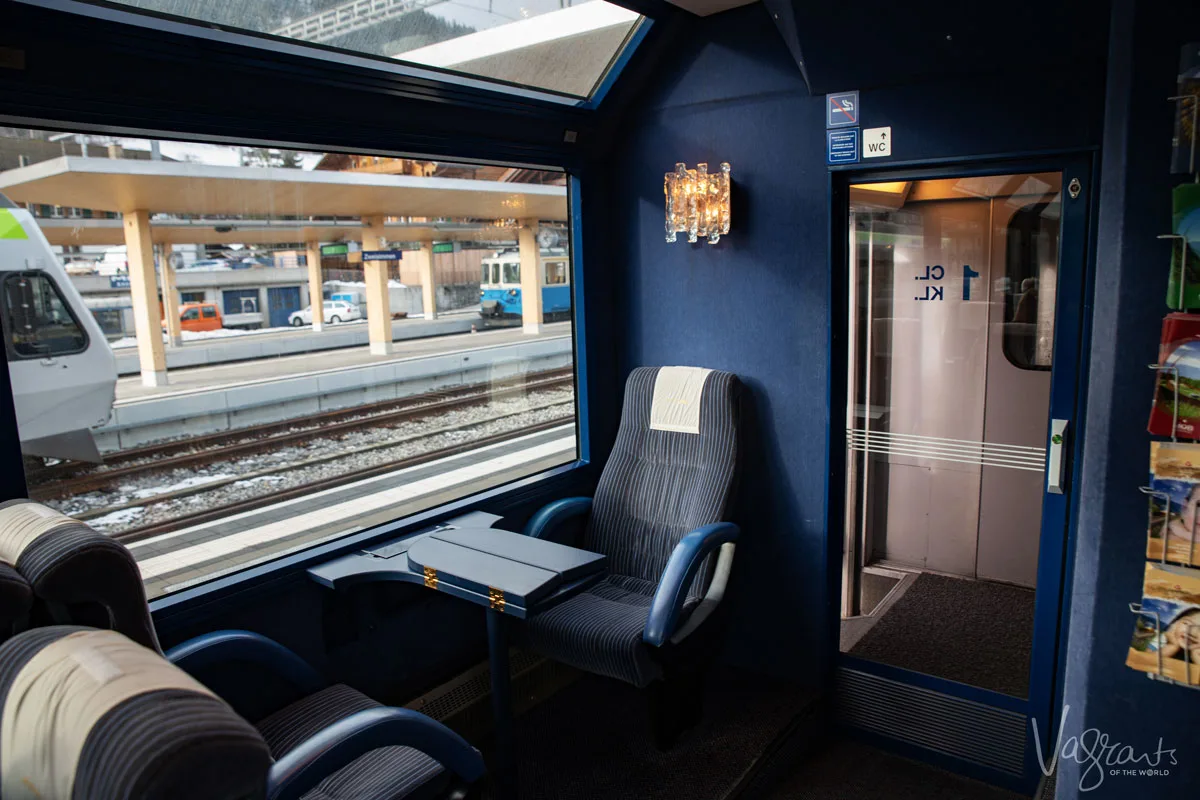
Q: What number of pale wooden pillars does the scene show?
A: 6